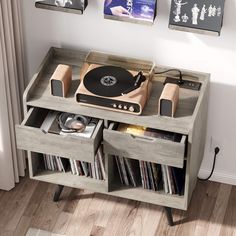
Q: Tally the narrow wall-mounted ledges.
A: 3